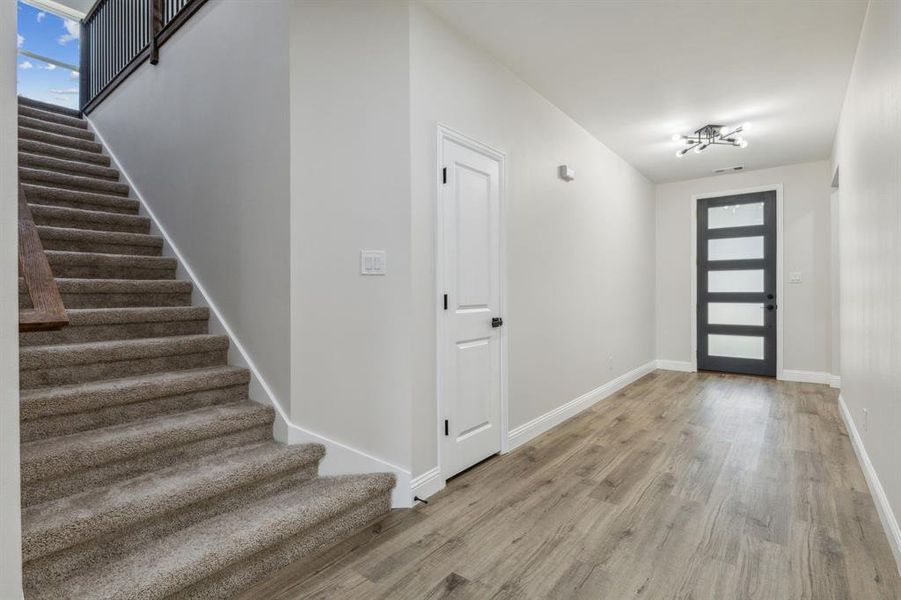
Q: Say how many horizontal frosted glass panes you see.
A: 5